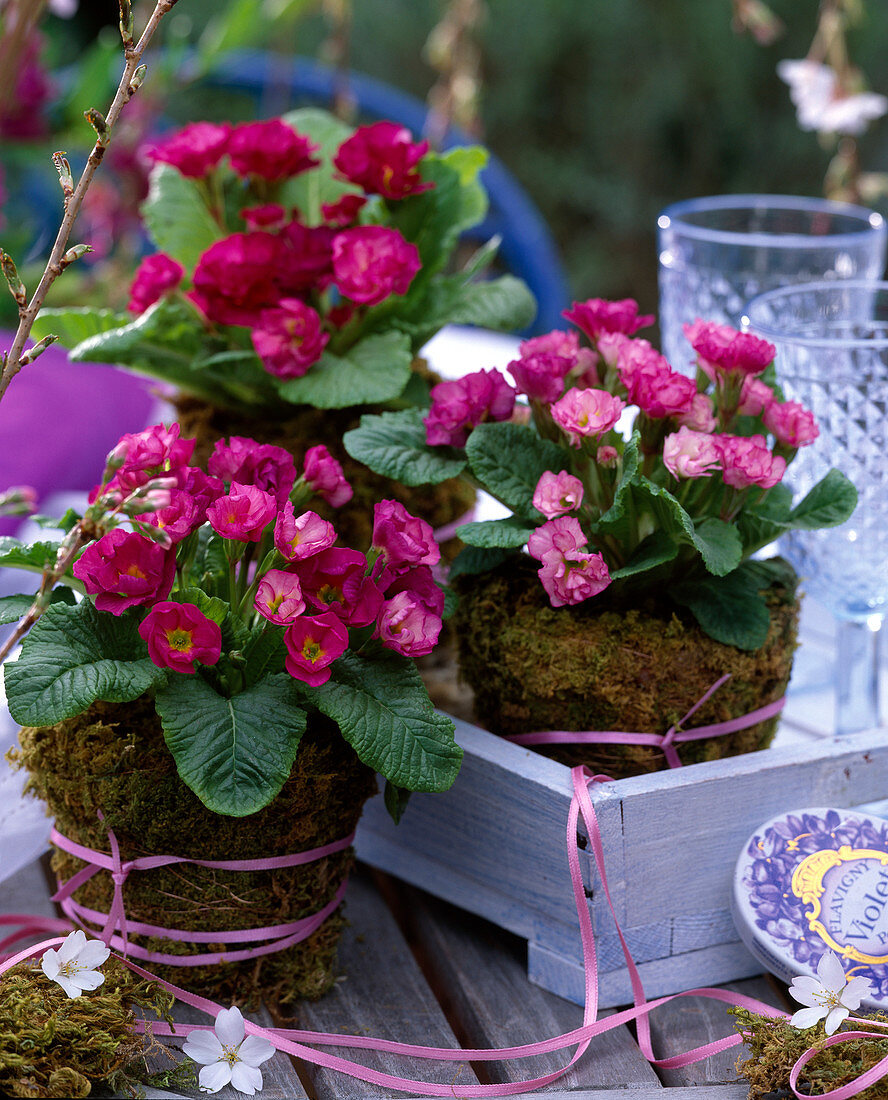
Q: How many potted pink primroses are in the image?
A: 3